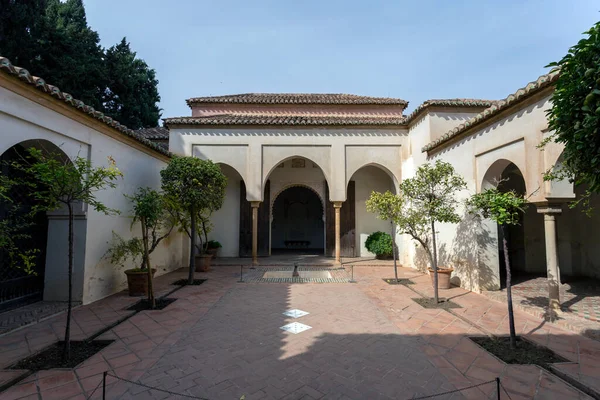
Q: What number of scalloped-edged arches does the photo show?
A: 1